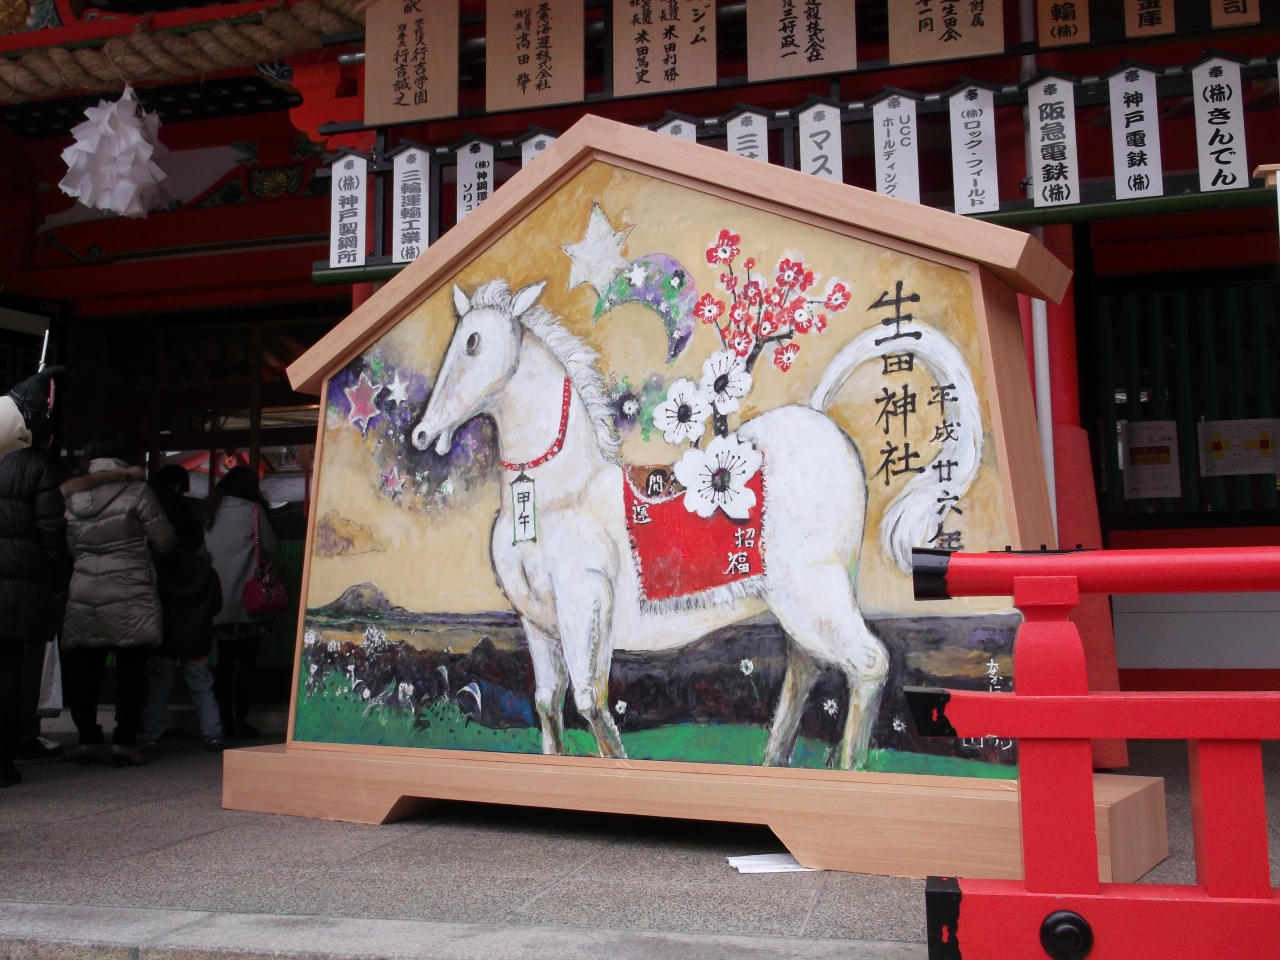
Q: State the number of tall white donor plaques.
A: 12